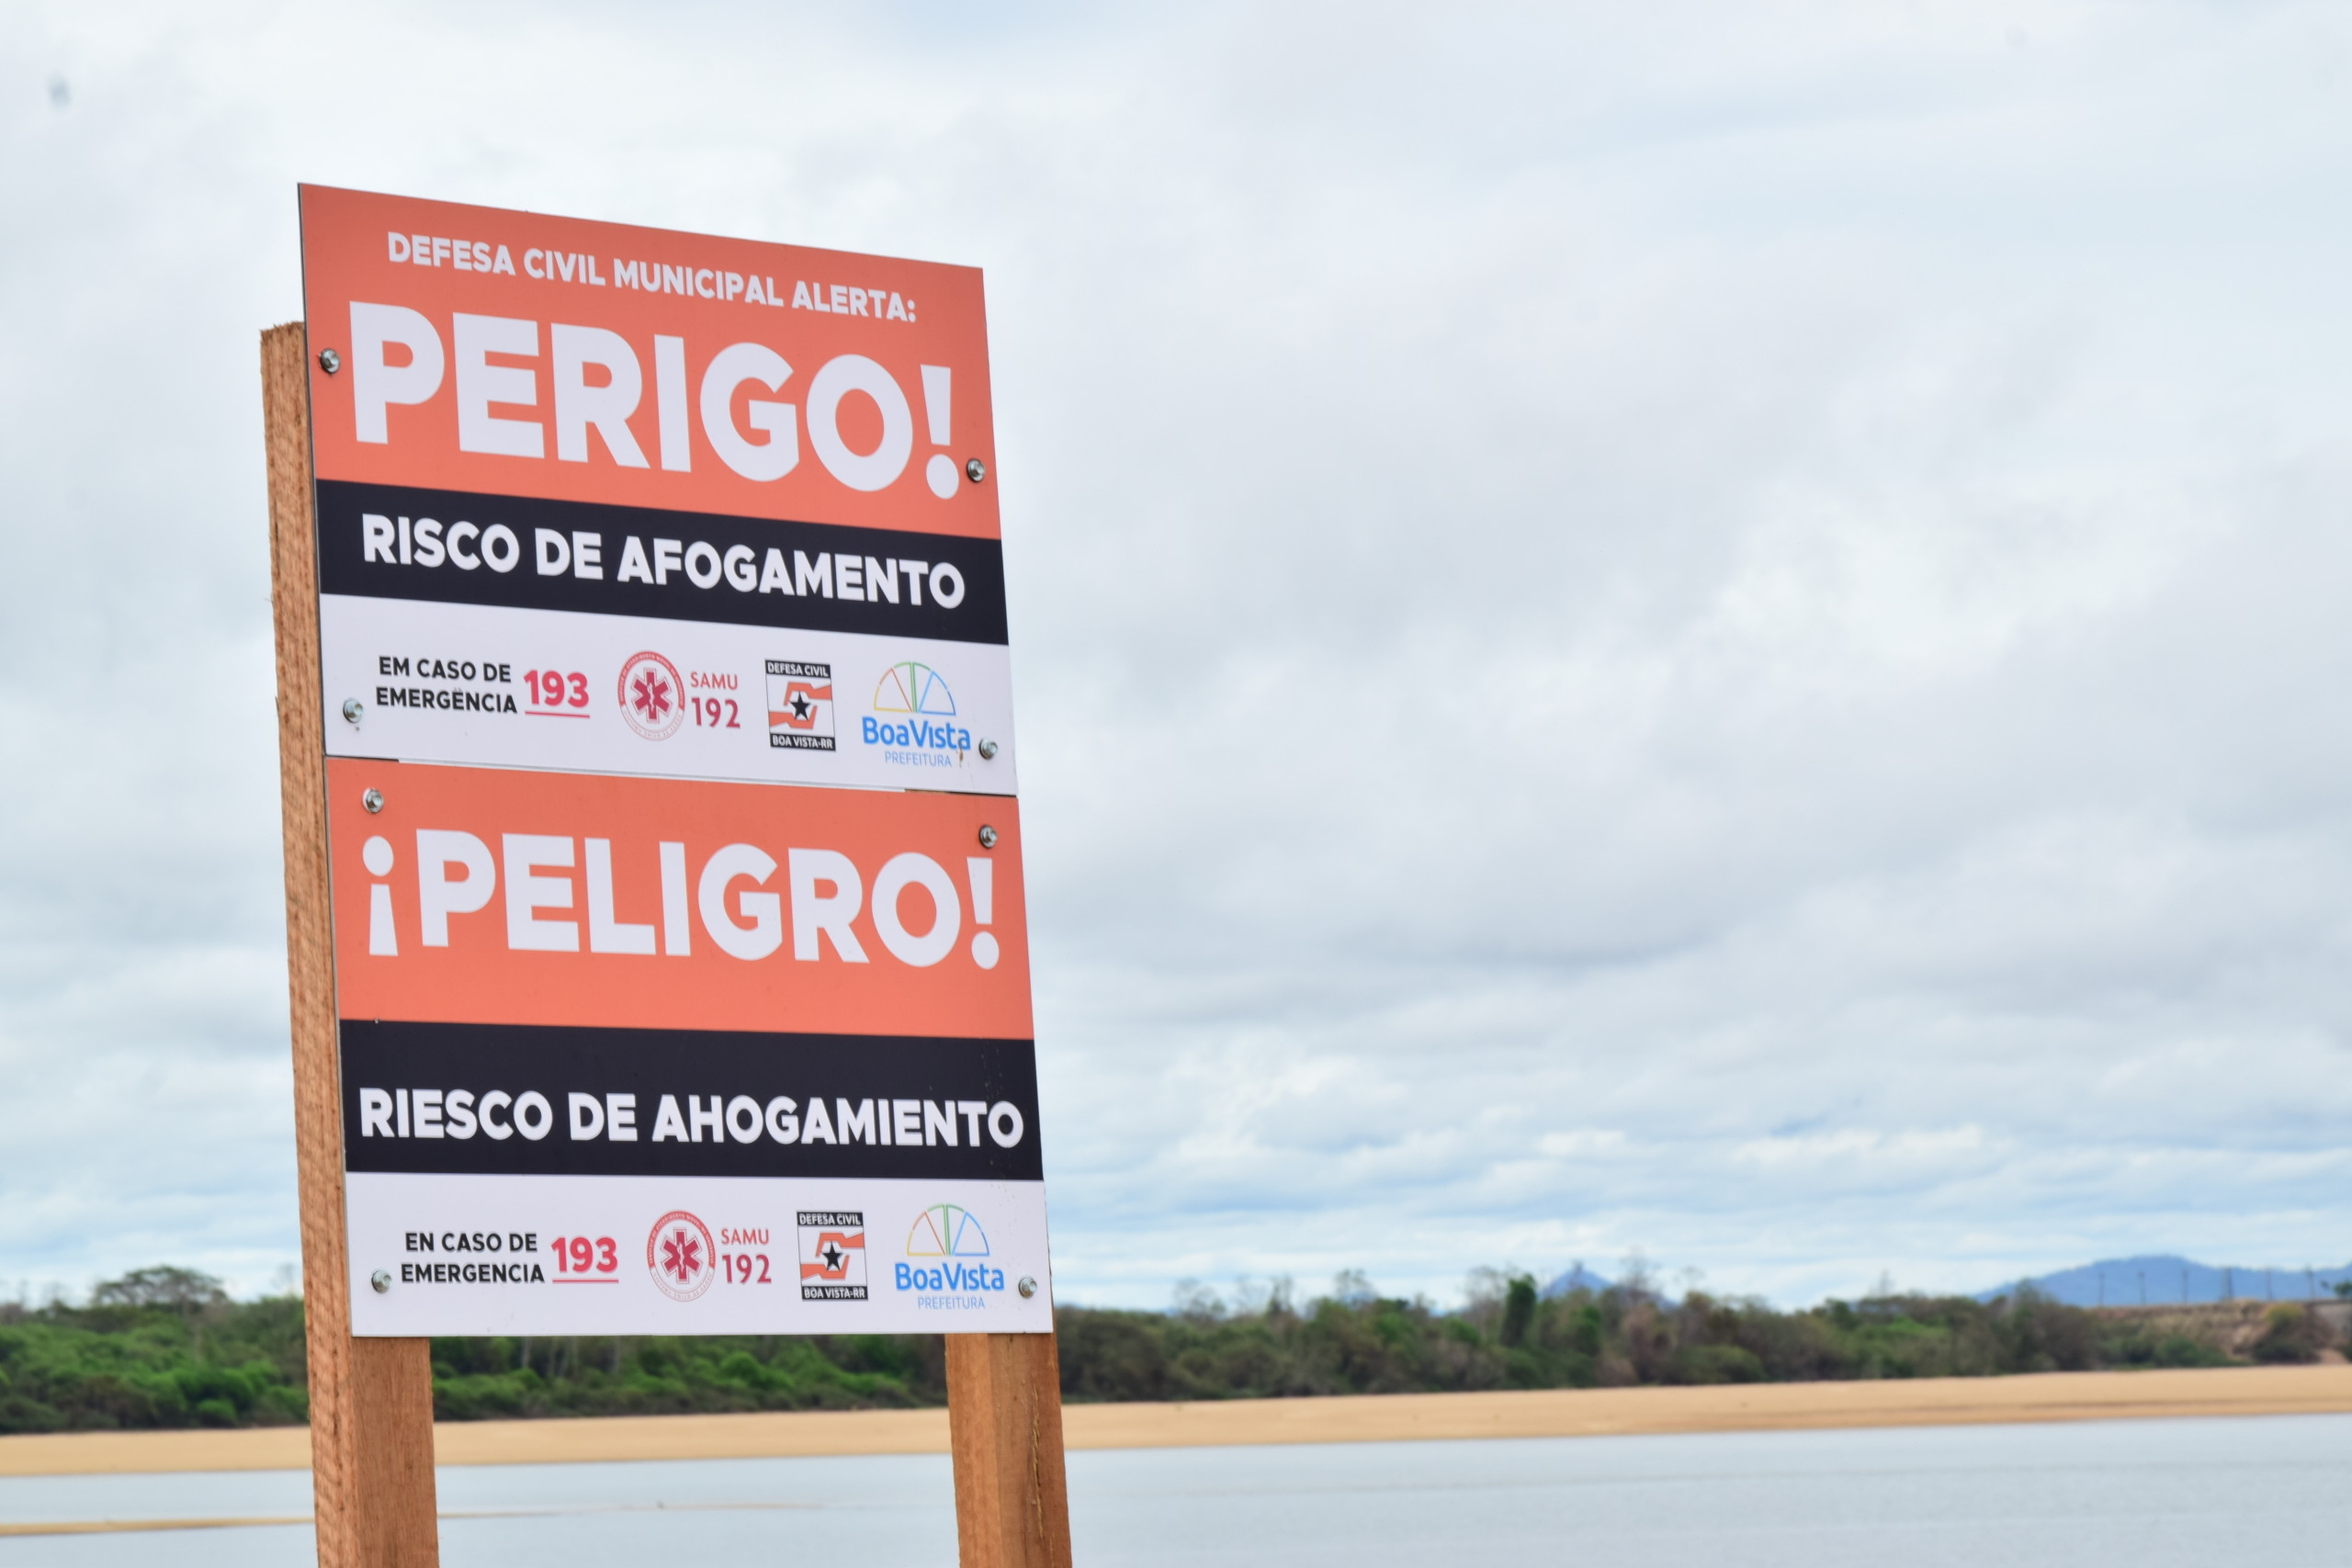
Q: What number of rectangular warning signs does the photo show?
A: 2